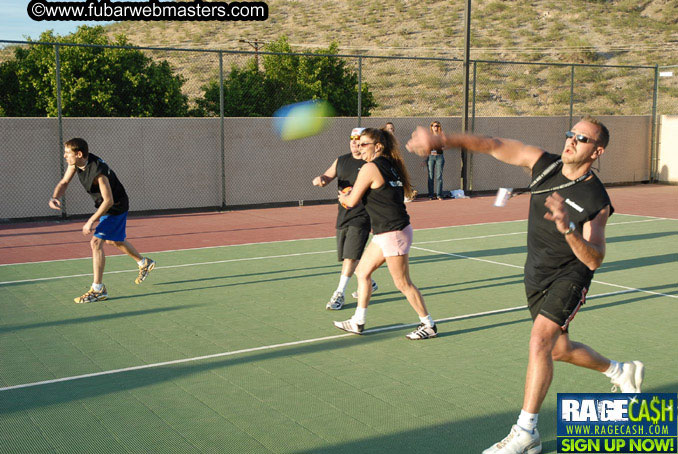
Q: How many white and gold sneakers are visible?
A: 2